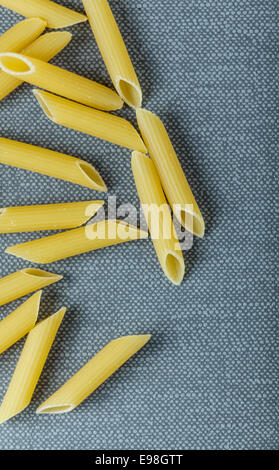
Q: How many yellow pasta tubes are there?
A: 15